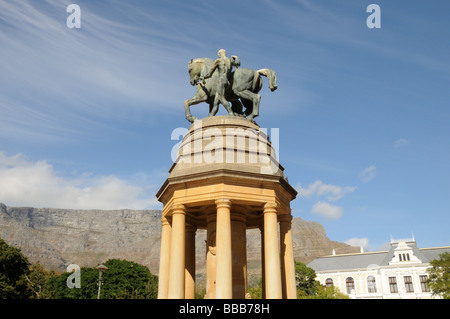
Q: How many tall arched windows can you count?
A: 3